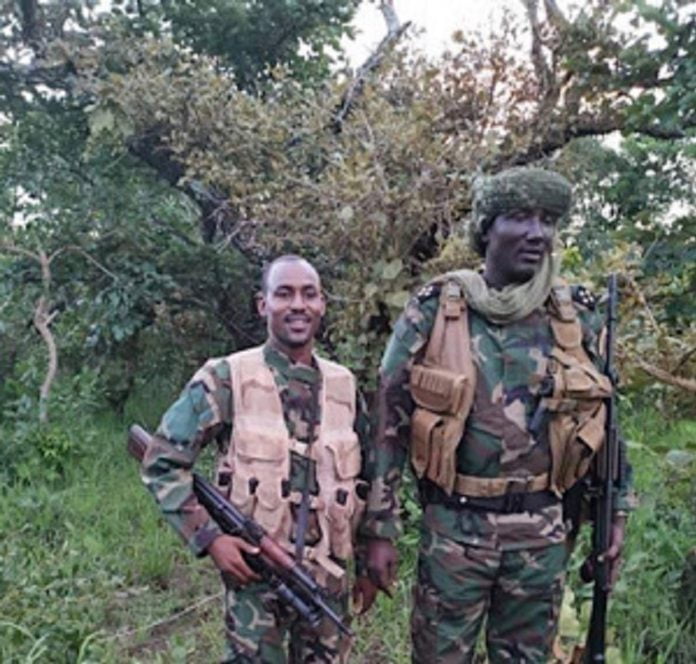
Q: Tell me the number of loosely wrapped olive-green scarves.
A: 1